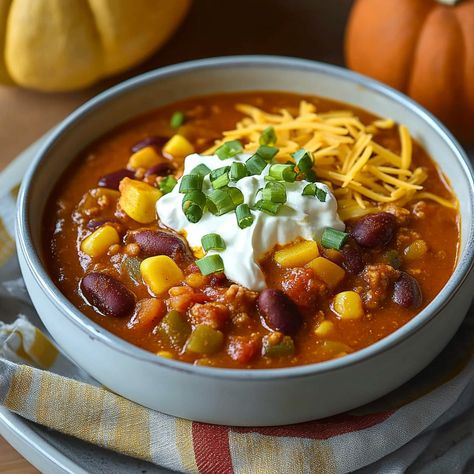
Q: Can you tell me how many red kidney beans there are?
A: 10